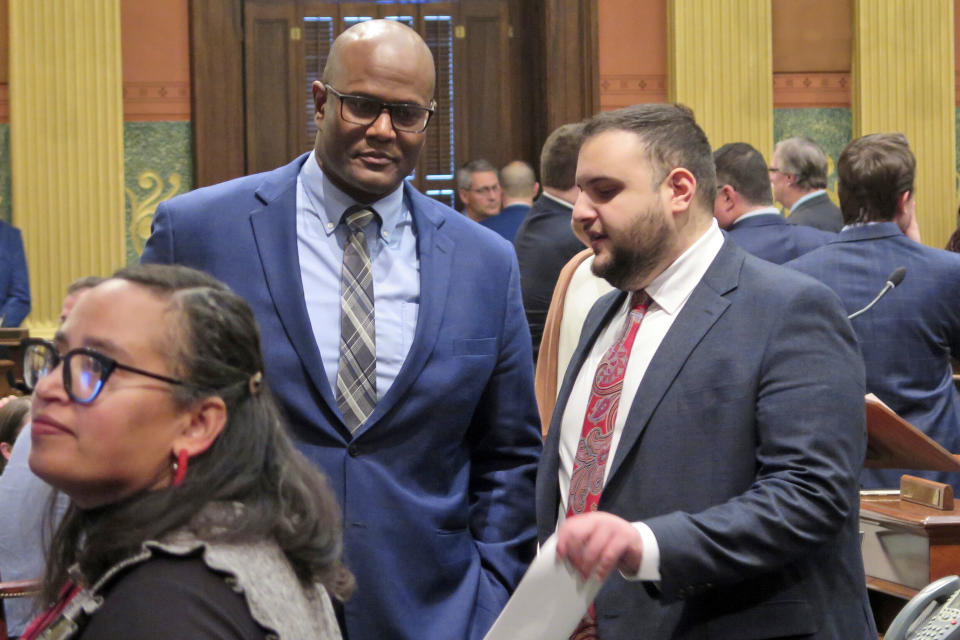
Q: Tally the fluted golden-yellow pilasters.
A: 3